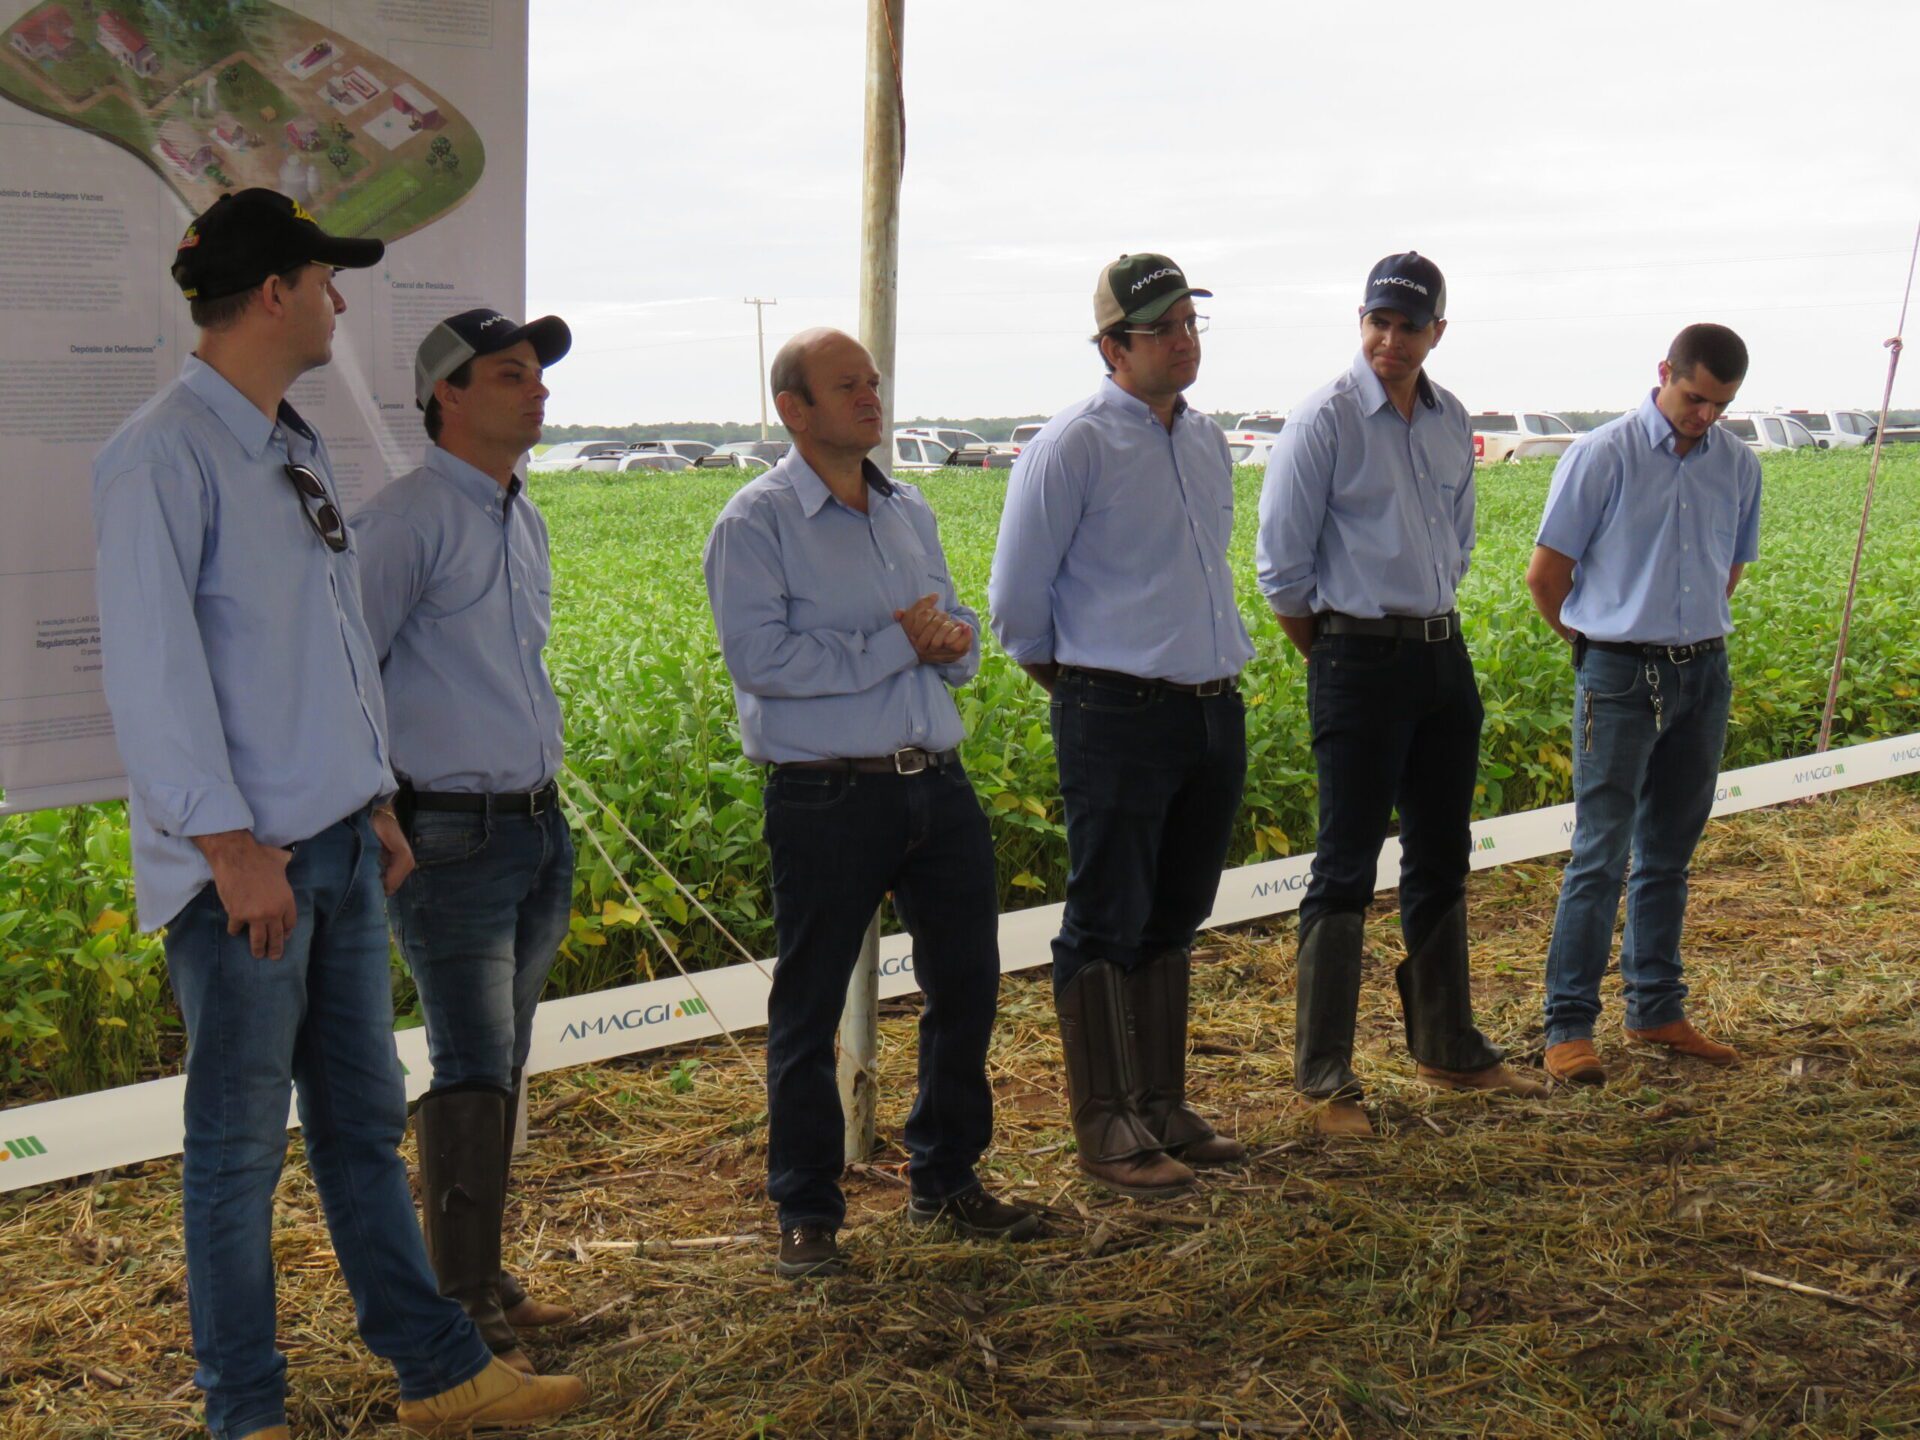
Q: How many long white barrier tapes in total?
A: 1